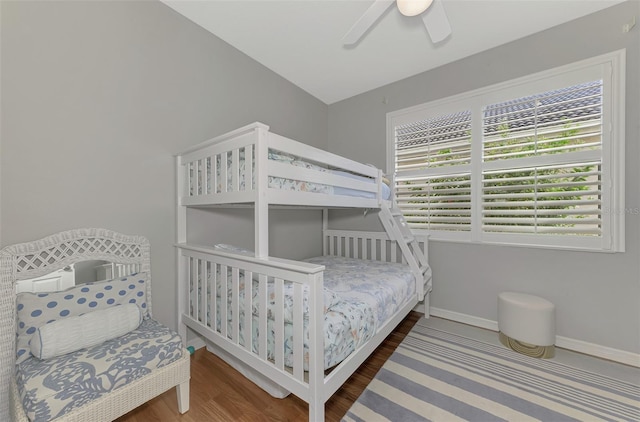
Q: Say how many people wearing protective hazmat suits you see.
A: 0